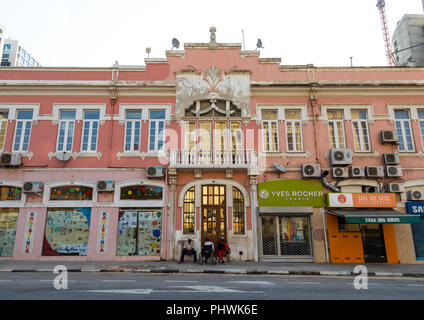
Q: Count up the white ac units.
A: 14